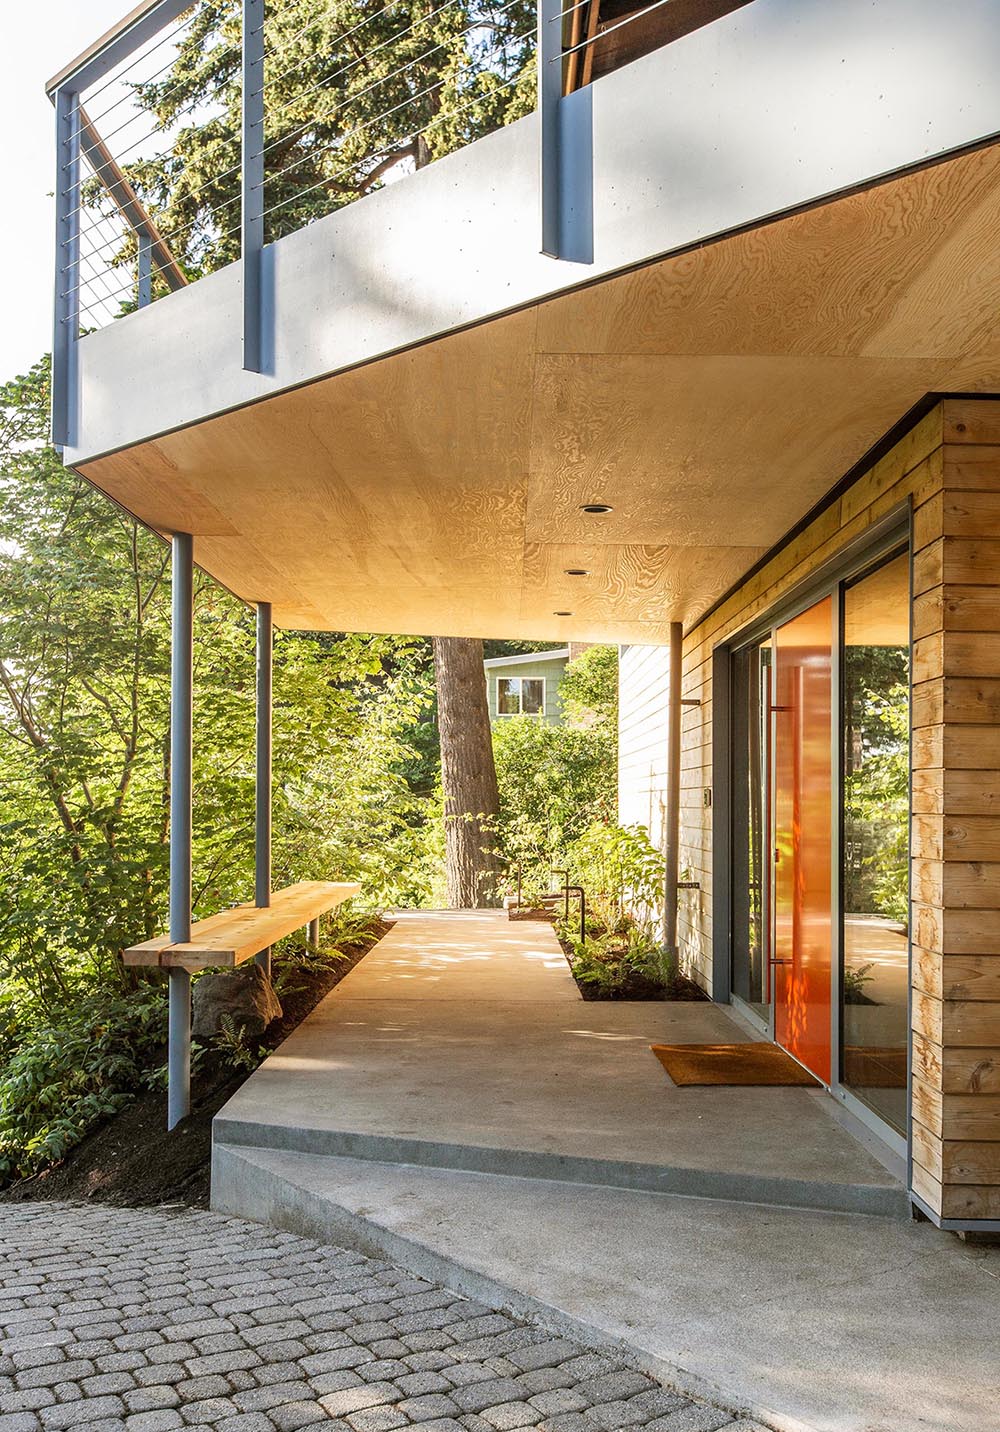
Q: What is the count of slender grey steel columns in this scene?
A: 3